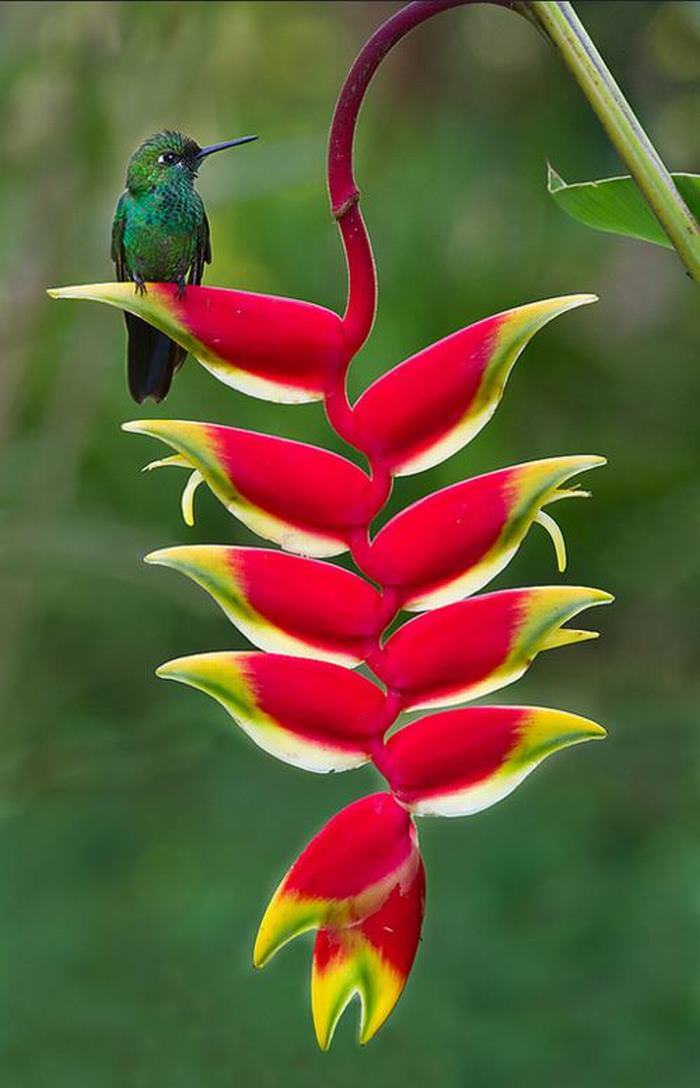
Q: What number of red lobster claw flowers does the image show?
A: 10